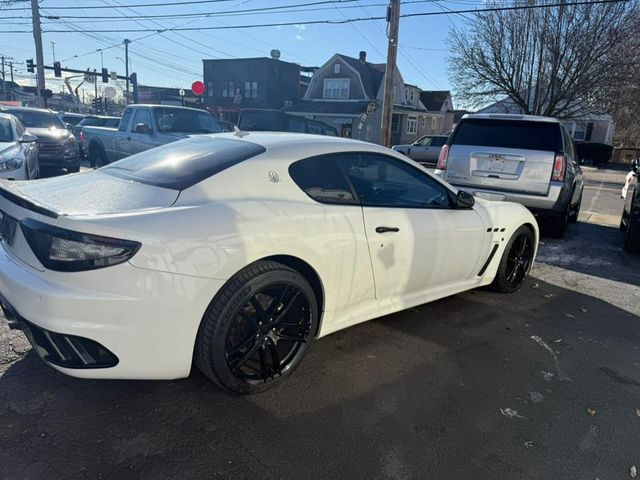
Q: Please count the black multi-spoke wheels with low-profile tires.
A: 2